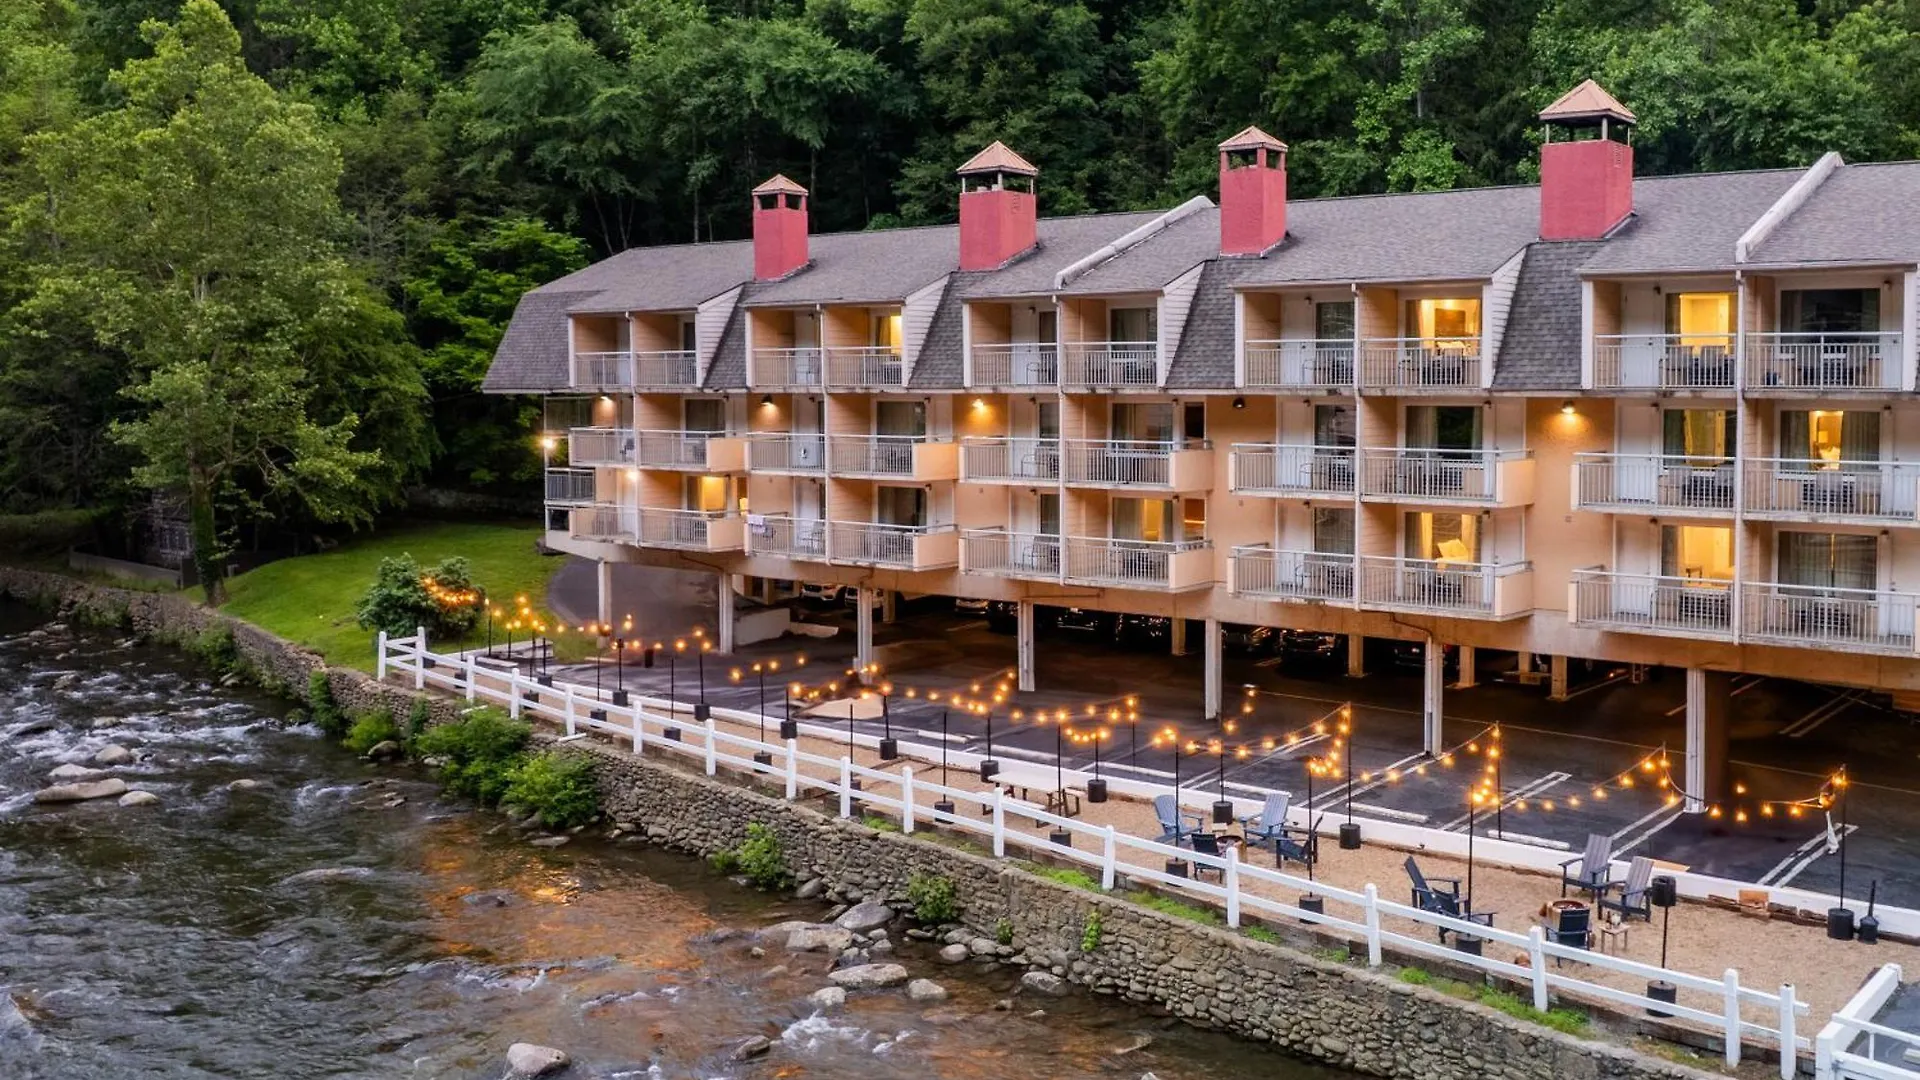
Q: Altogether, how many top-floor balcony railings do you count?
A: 10